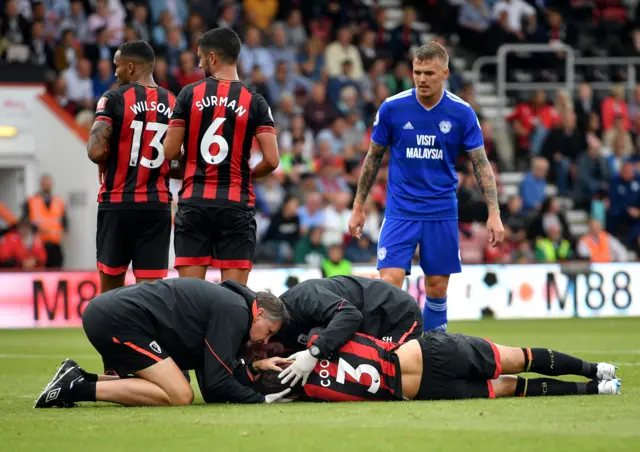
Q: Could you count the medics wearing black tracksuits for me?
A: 2